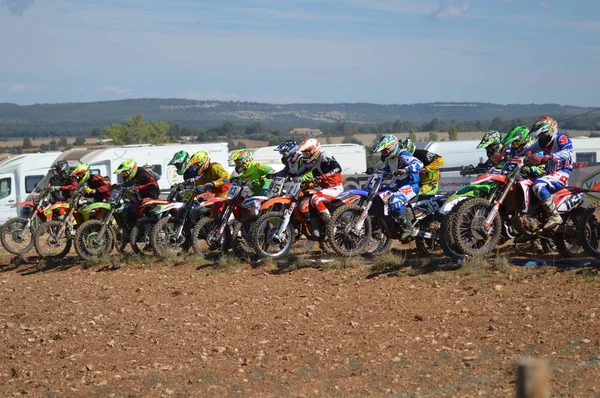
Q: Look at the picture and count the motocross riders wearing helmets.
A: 13